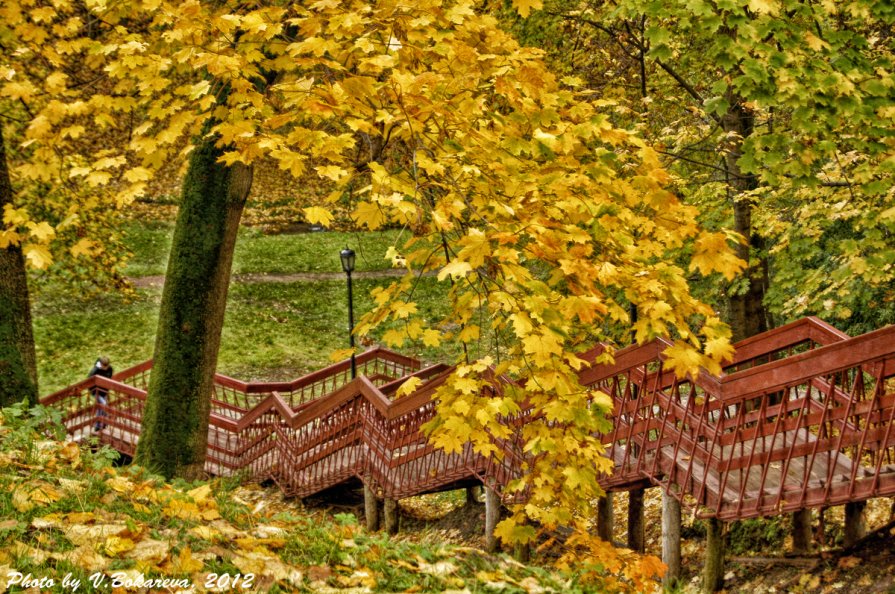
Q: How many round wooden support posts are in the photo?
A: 11